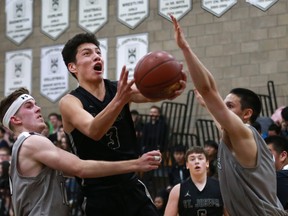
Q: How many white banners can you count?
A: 11